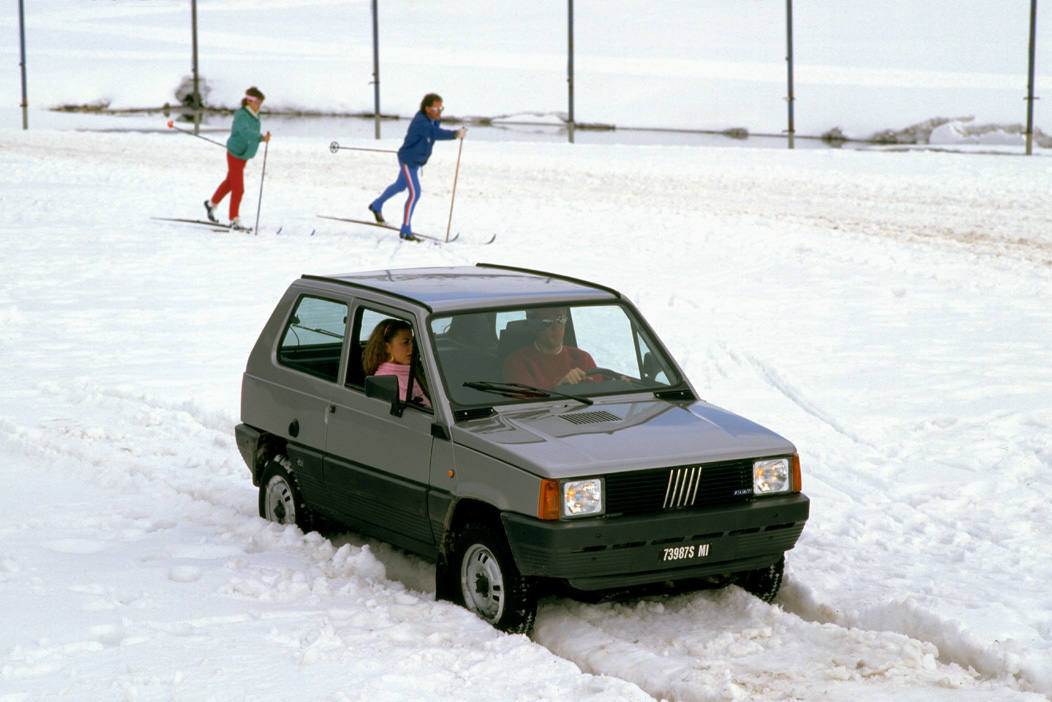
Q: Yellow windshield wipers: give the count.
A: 0